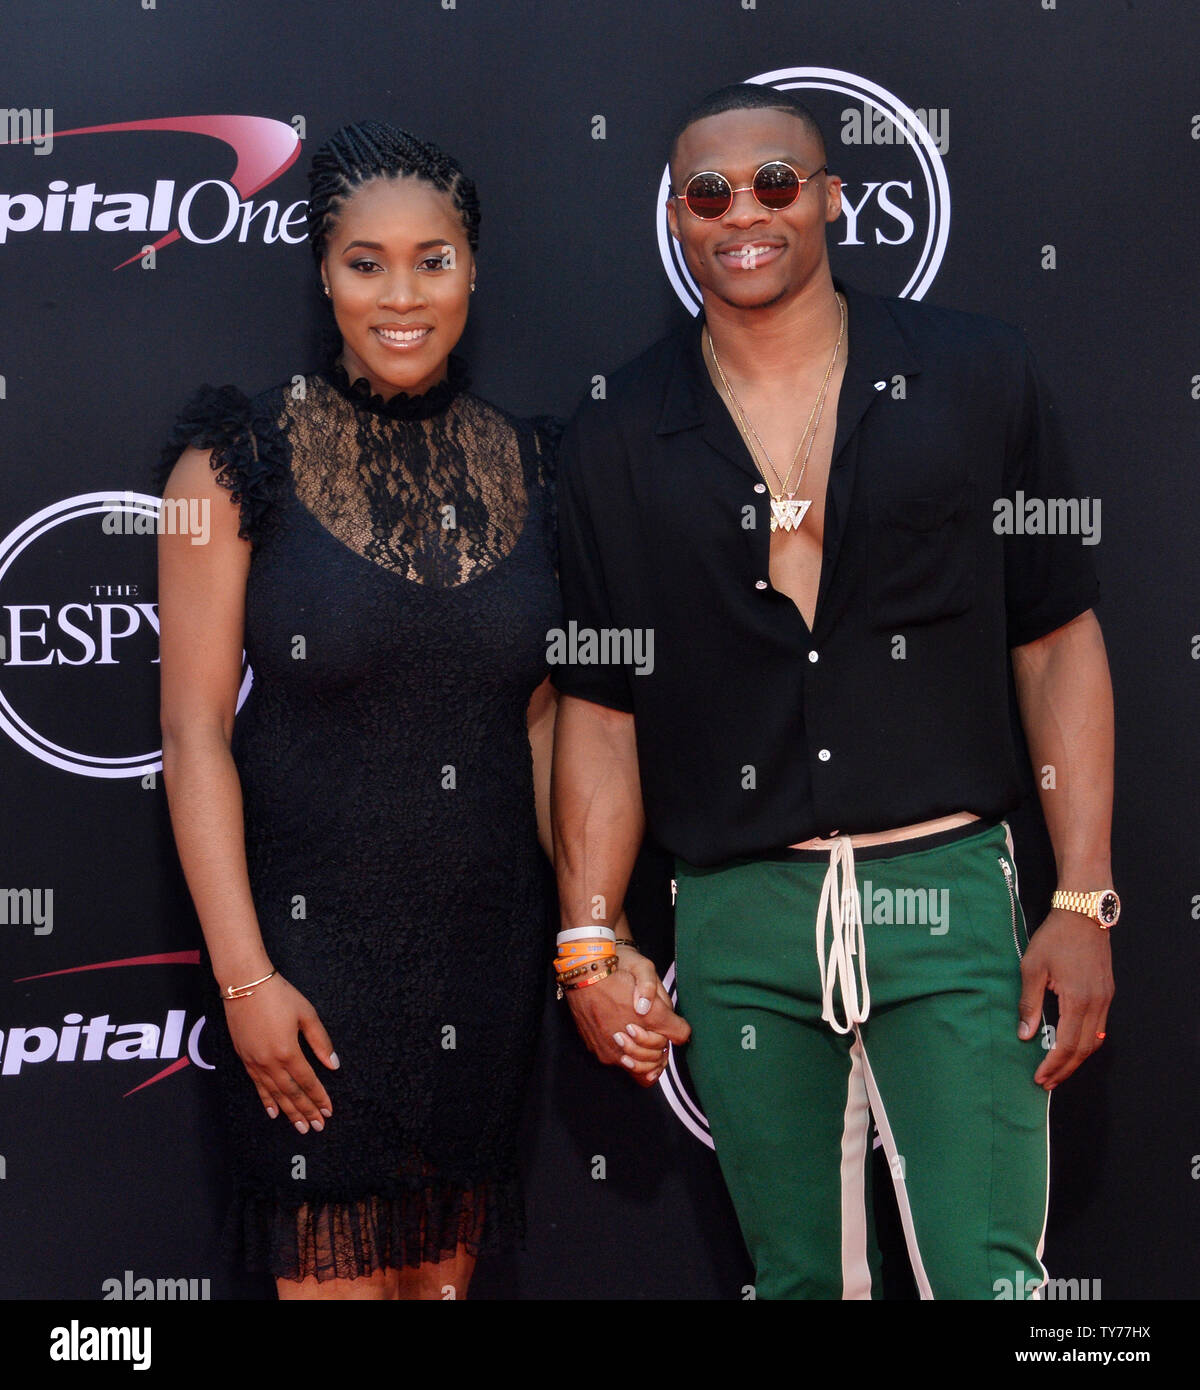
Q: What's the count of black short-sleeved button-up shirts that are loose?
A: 1